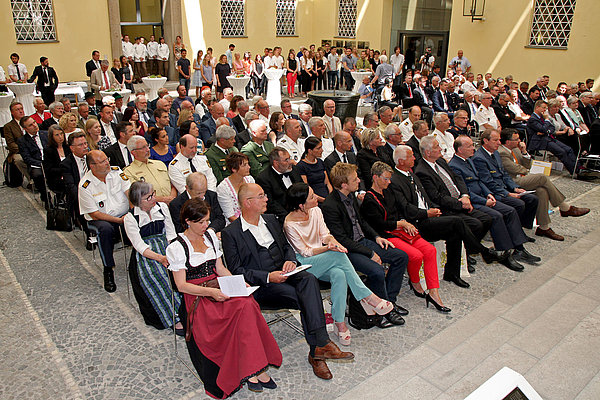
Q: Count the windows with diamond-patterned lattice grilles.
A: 5